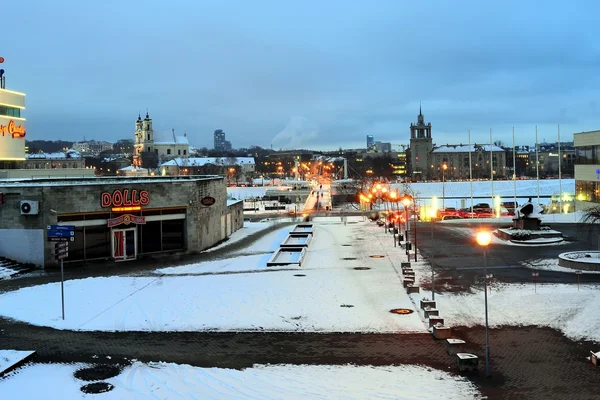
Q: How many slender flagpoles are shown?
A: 5